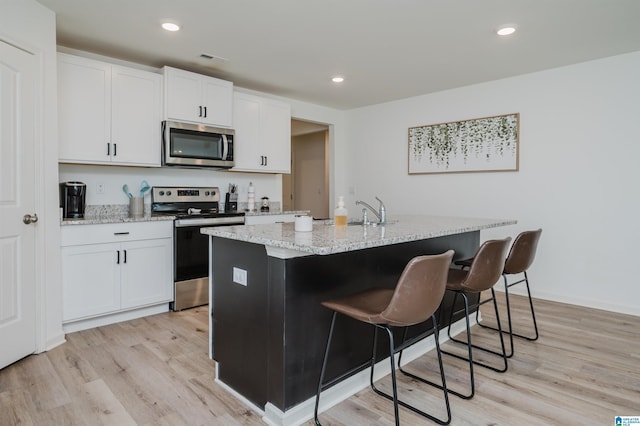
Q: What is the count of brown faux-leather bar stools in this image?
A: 3